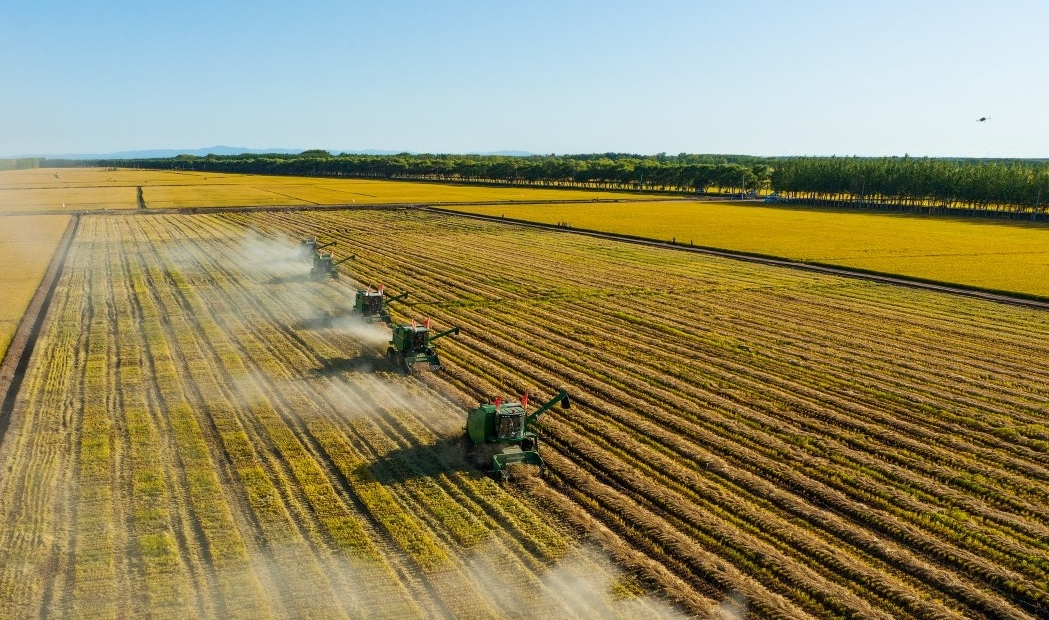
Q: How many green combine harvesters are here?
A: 5